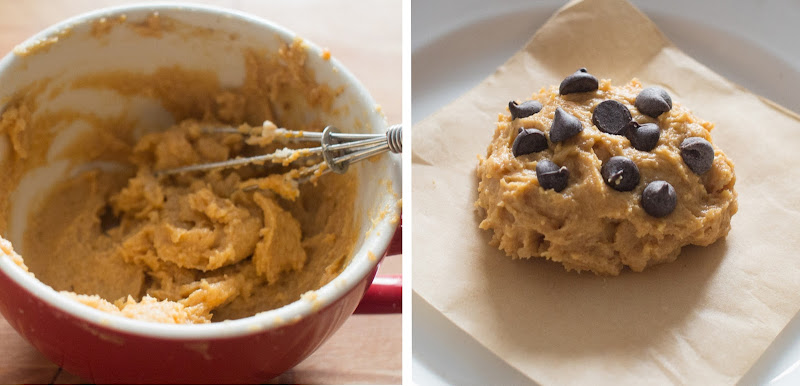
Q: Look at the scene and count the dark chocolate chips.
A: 11